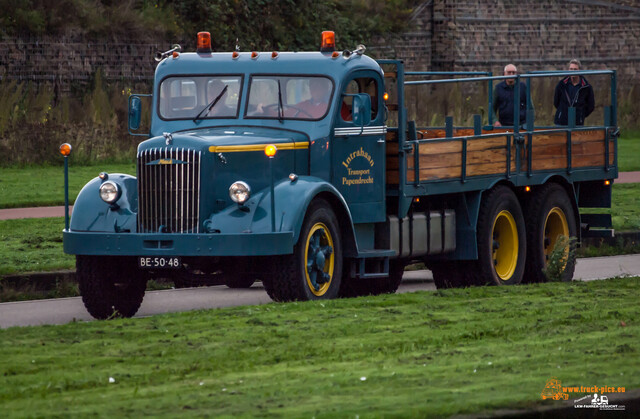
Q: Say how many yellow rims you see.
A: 3